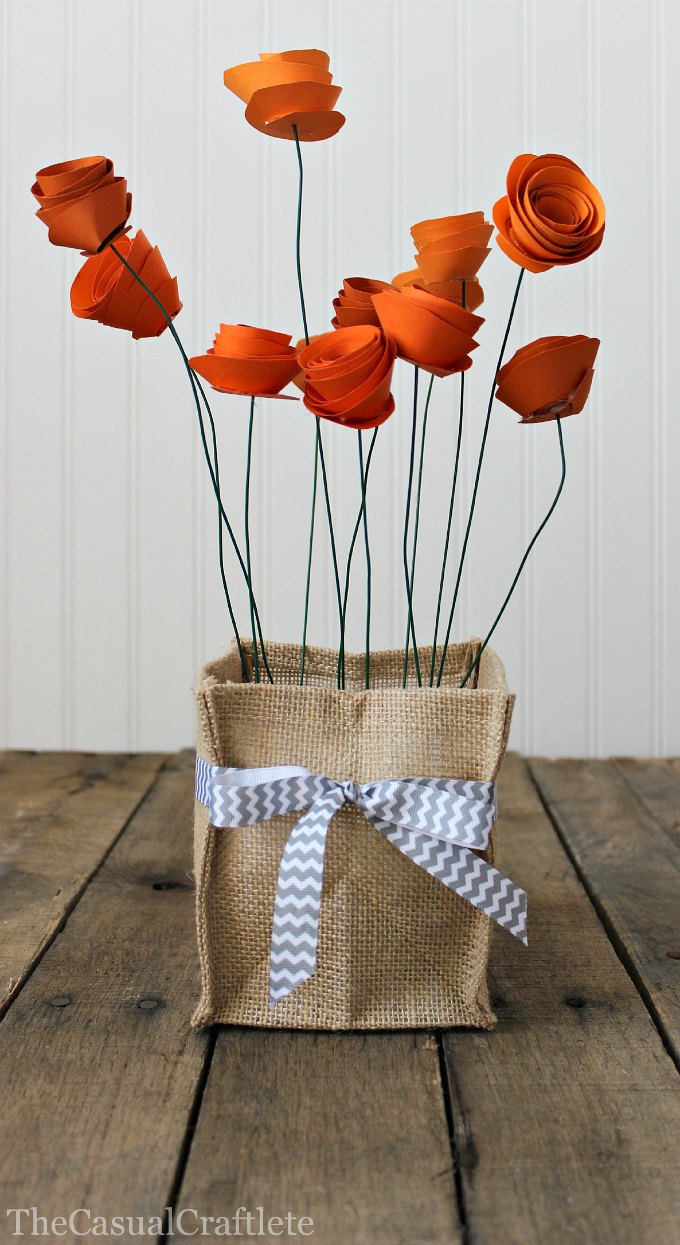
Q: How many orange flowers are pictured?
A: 12